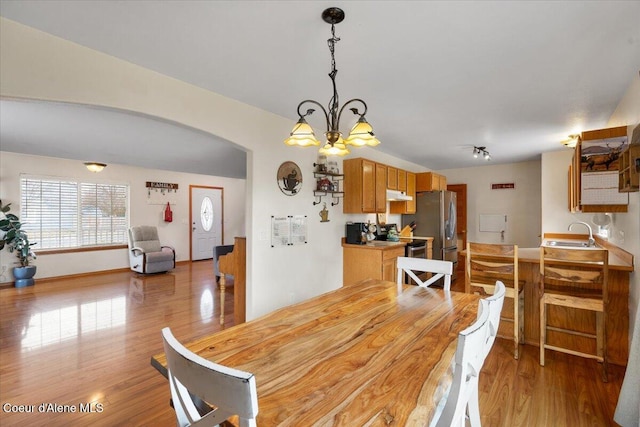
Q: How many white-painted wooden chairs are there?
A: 4